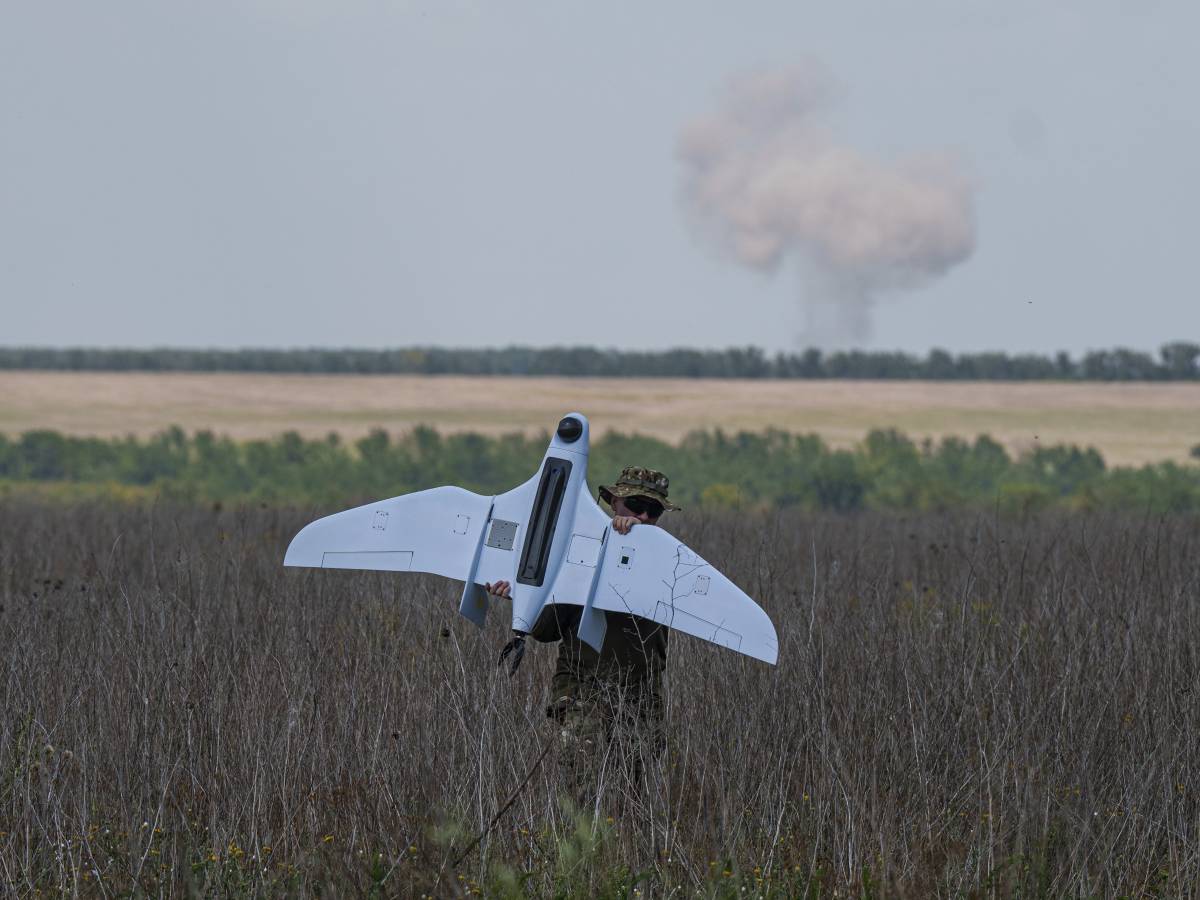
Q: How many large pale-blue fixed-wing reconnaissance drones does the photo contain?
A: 1